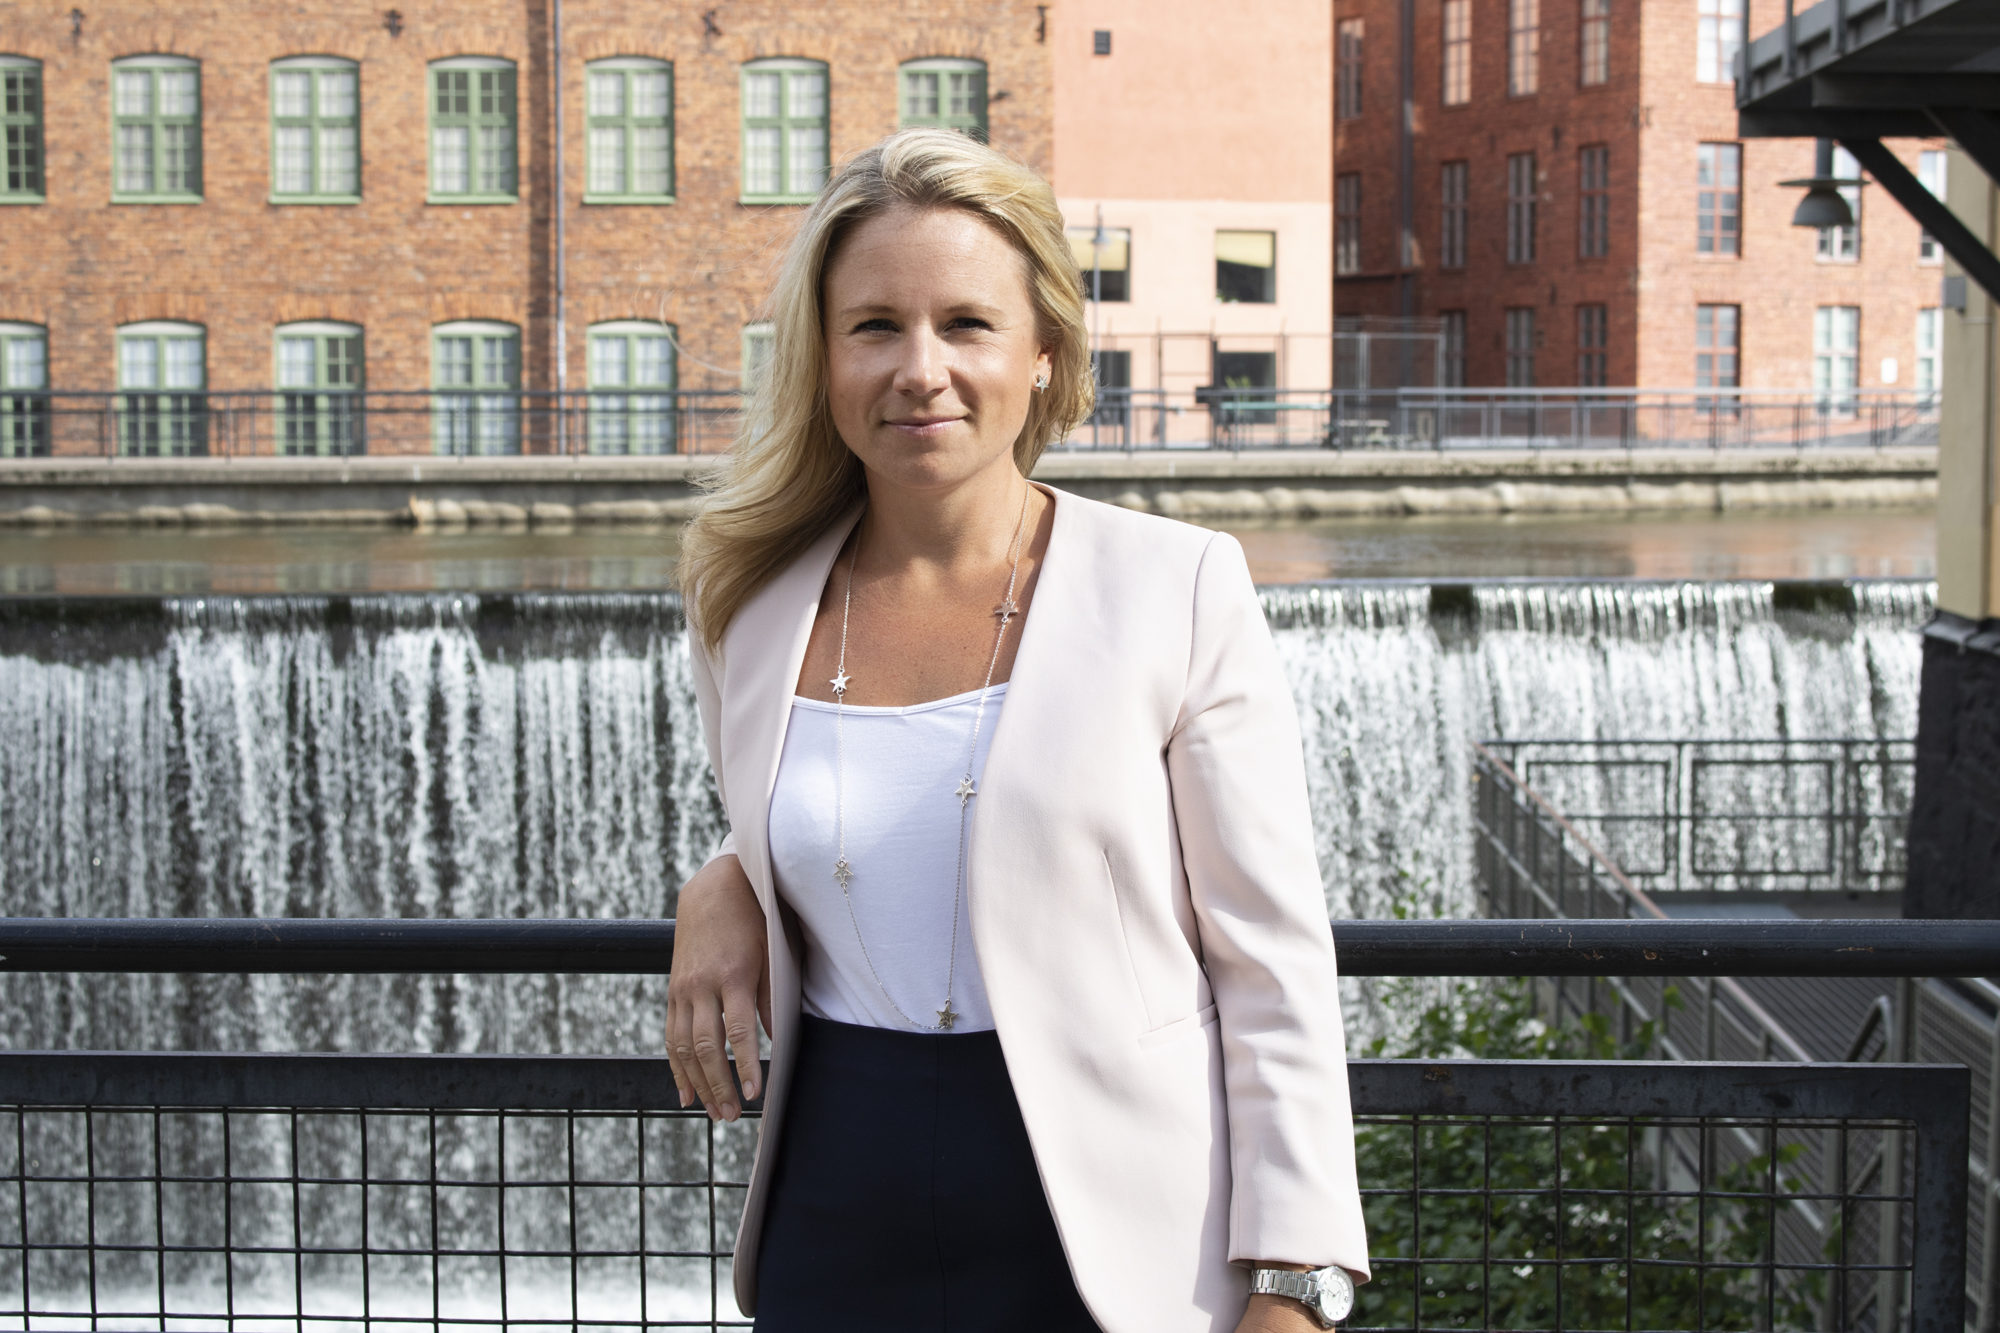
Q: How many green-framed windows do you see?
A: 13